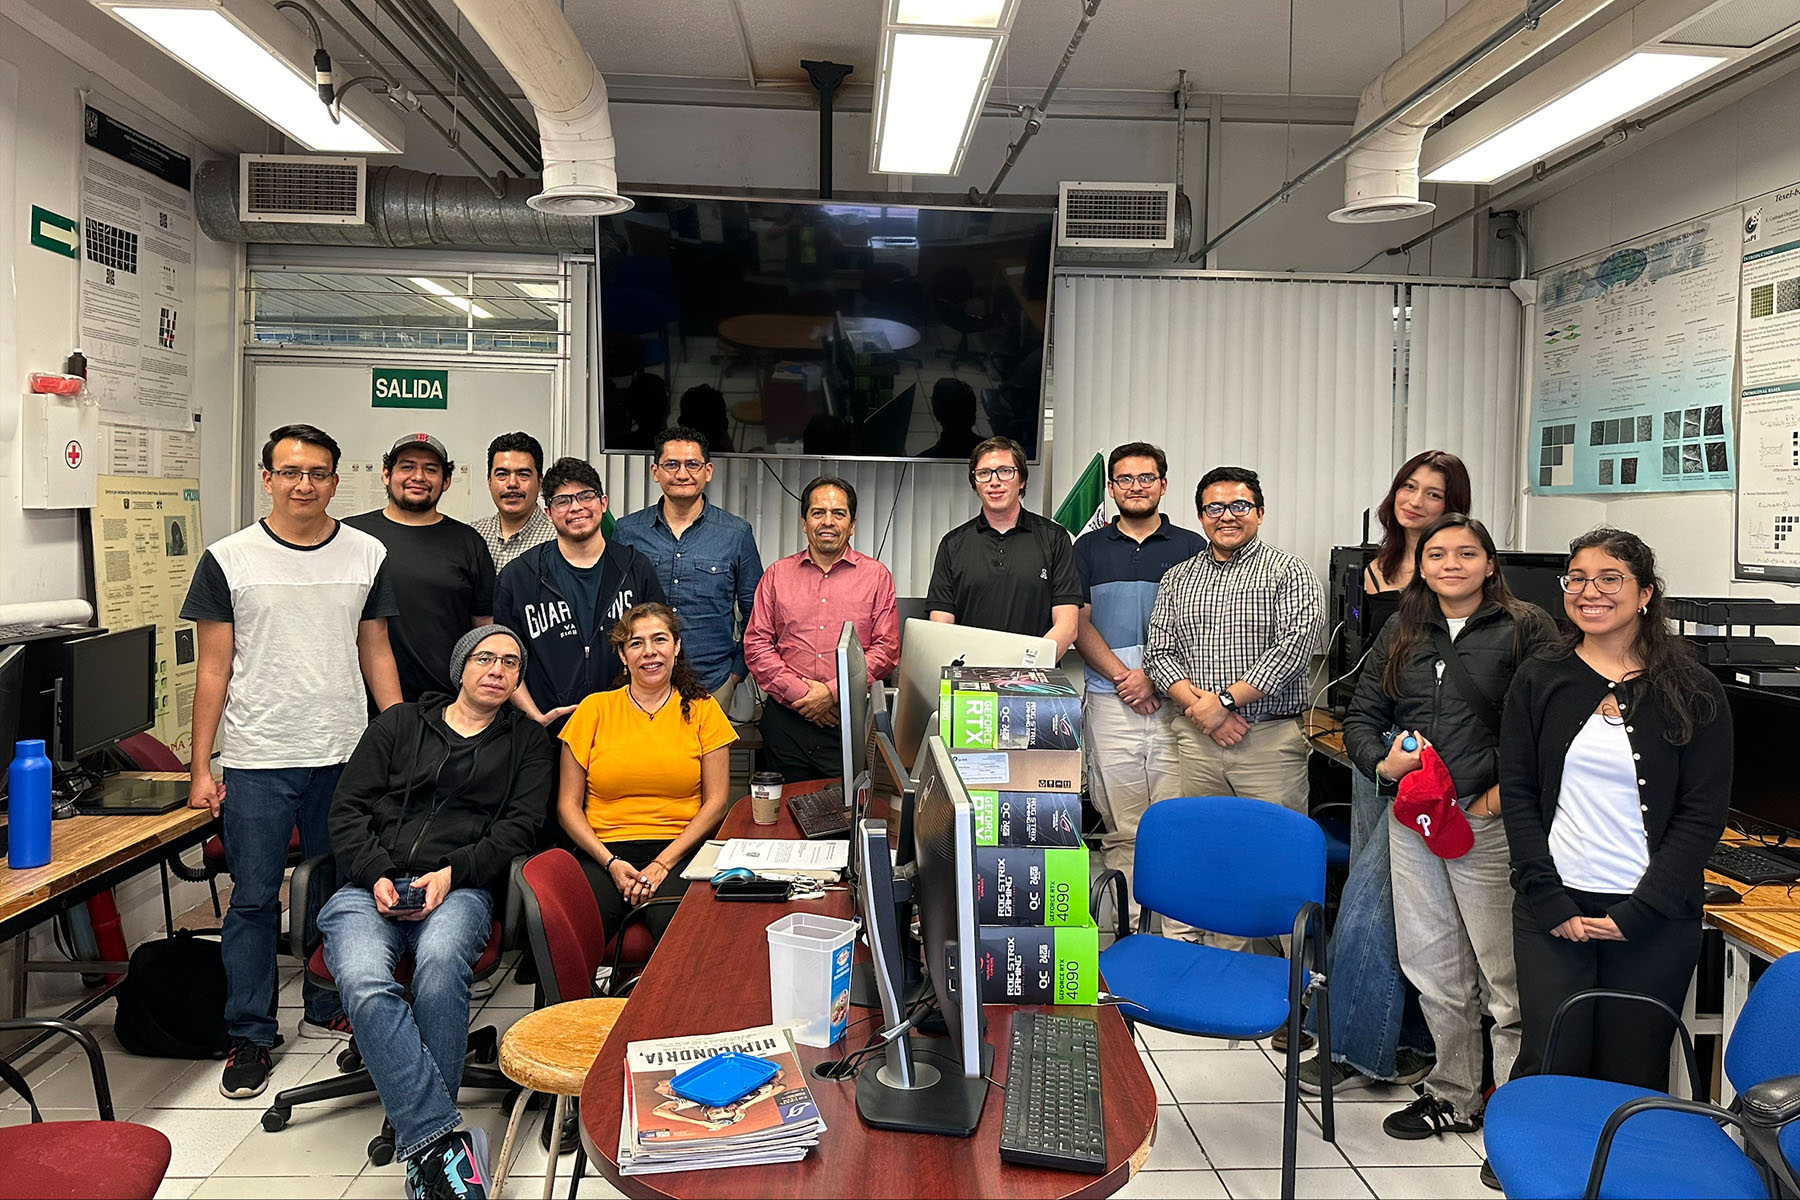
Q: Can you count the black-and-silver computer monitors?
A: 2